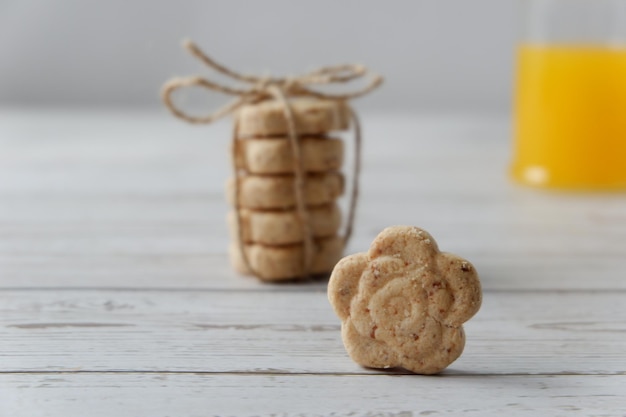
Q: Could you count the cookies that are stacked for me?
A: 5